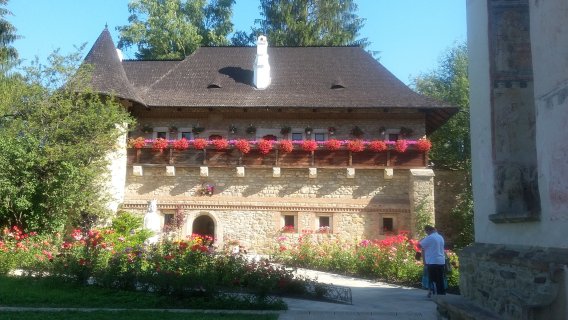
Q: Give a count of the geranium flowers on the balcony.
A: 14